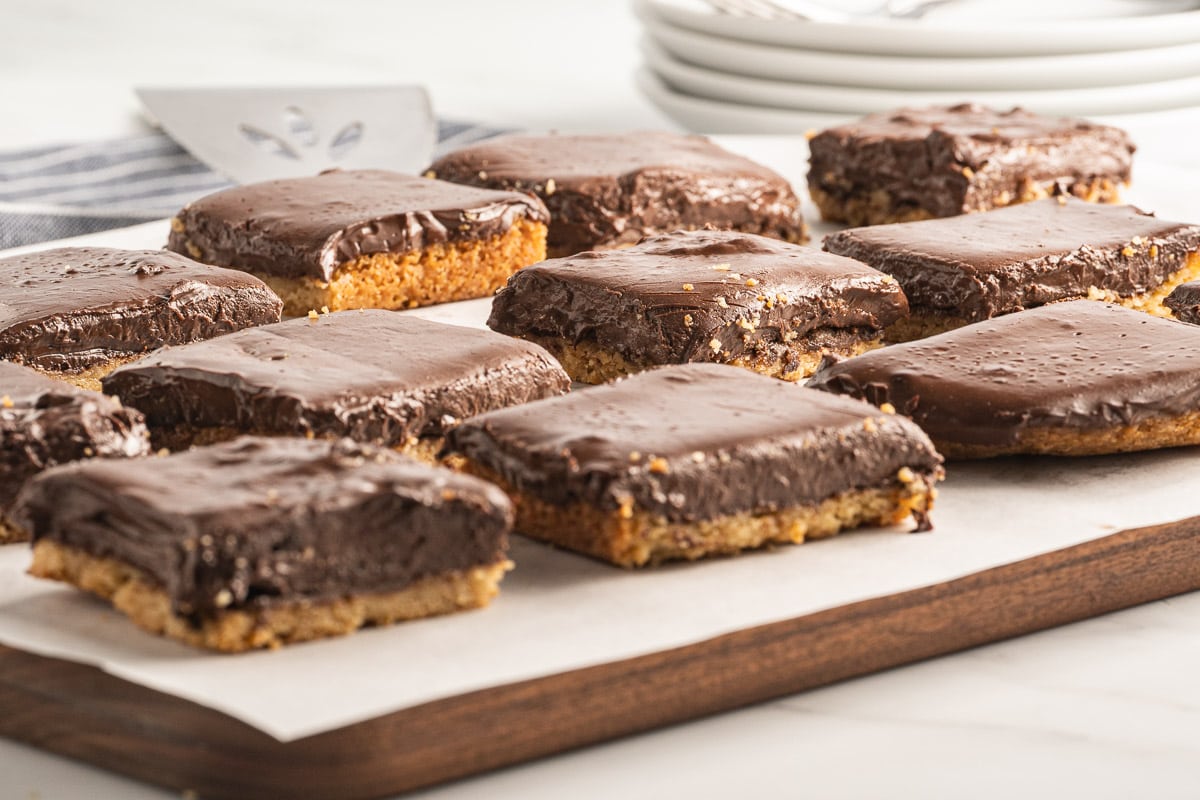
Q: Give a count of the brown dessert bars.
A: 12